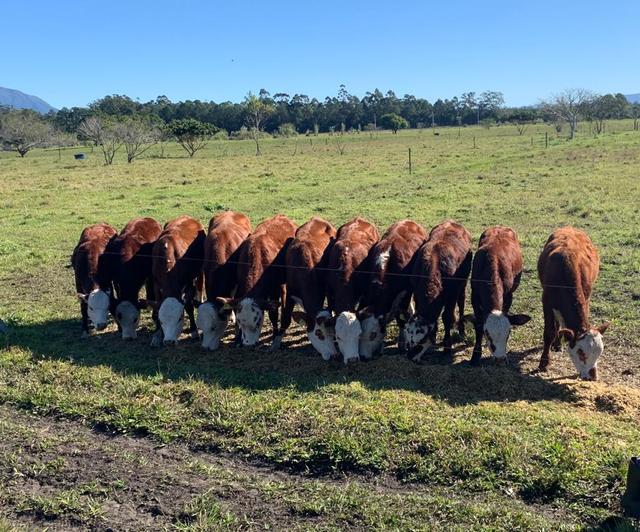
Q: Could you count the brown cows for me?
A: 11